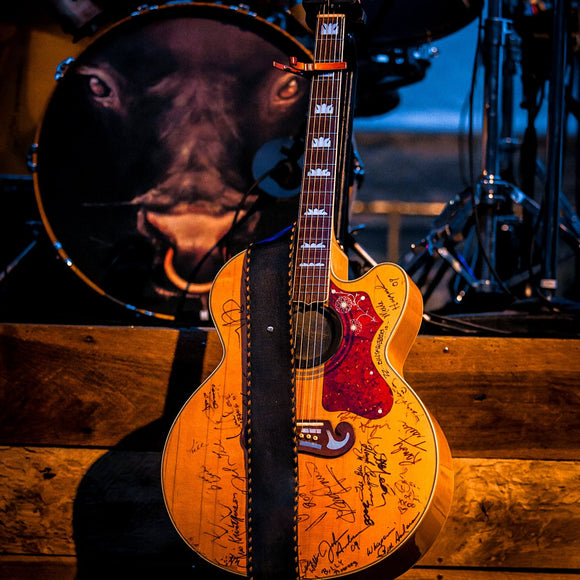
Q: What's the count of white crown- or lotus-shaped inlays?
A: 7